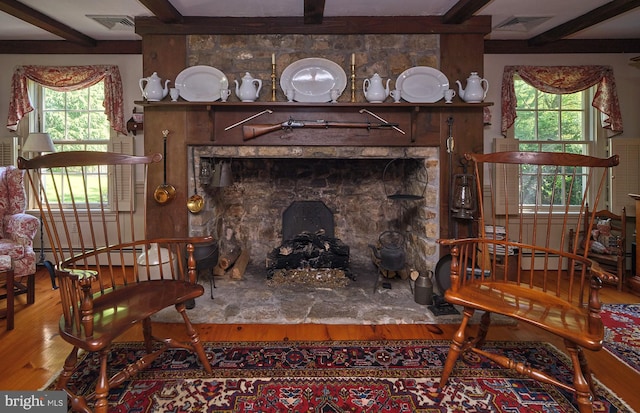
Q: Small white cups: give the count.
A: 6